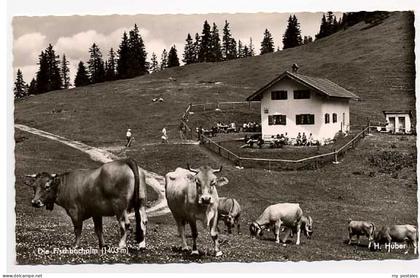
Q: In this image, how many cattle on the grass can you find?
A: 7